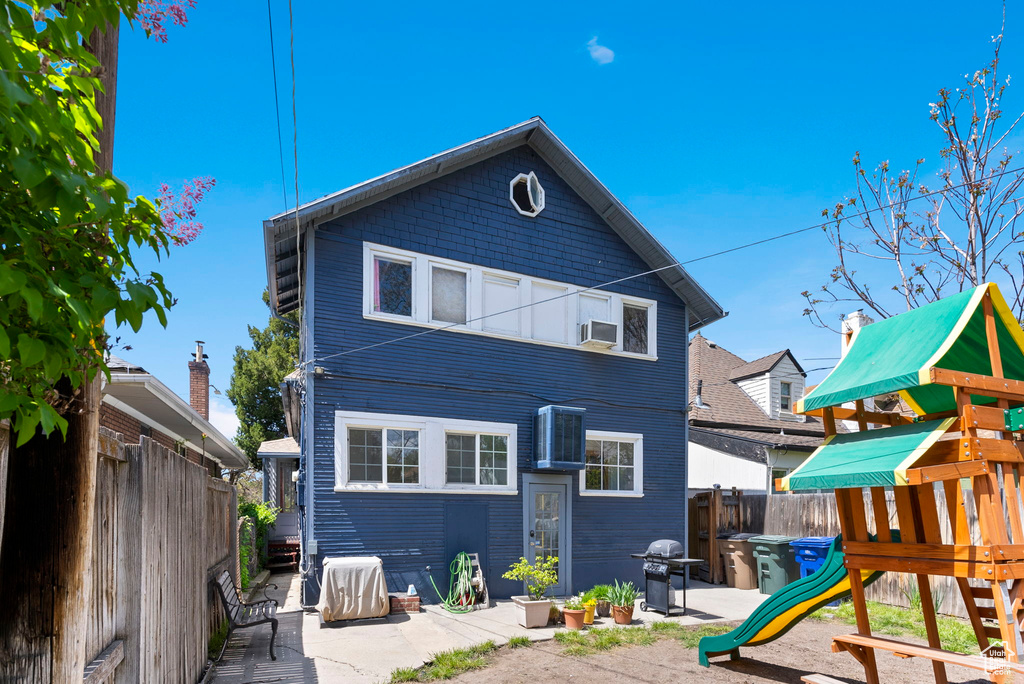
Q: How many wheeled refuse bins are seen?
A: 3